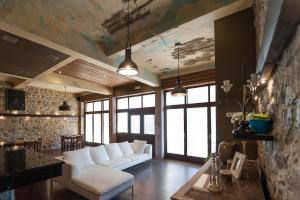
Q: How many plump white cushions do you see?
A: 5